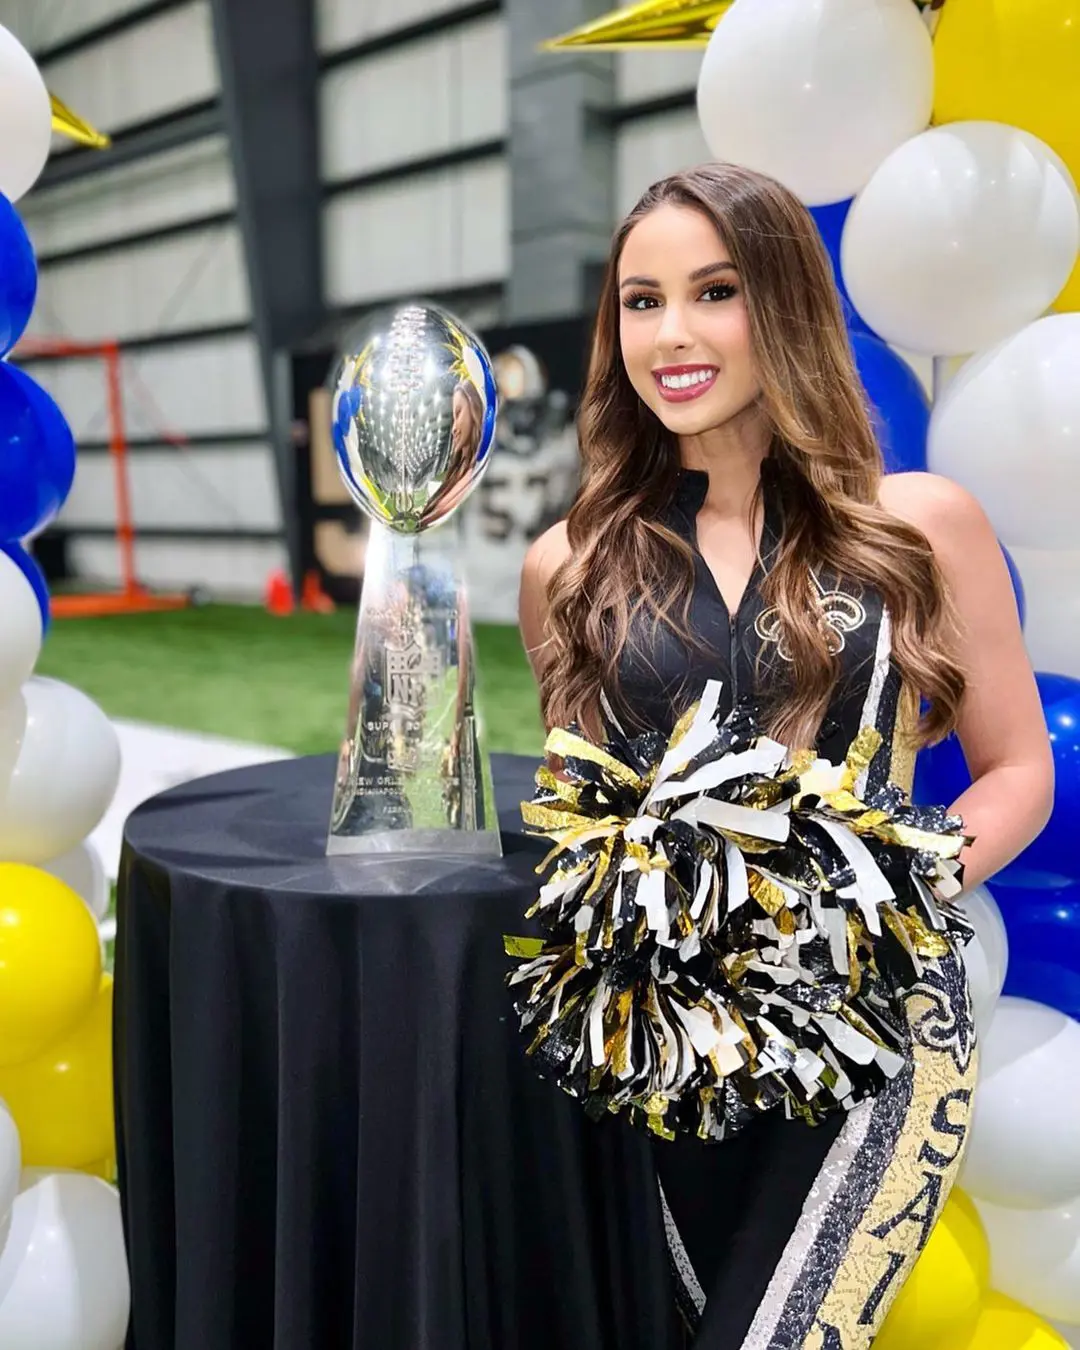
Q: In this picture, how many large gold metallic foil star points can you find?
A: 2